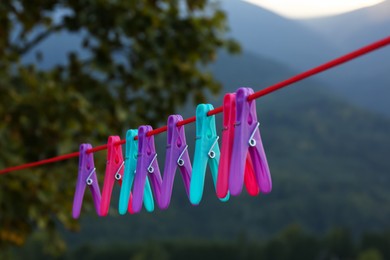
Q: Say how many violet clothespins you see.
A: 4